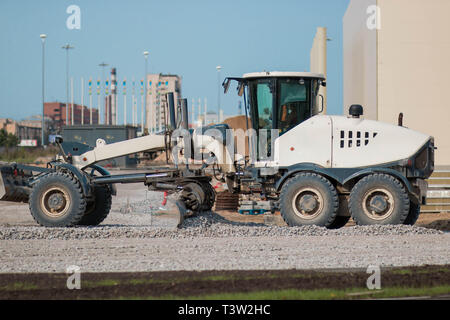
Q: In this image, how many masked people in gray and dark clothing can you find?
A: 0